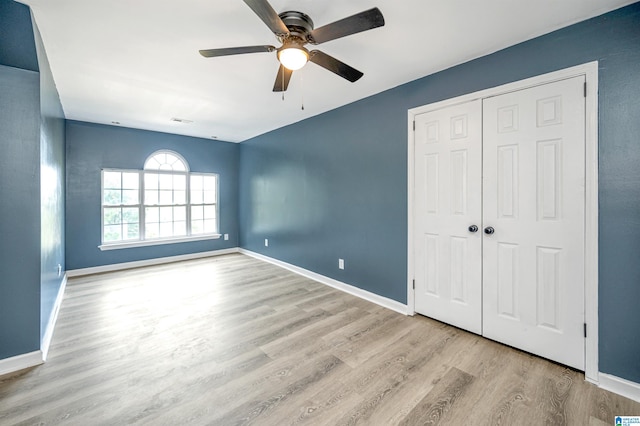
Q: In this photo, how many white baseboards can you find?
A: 5